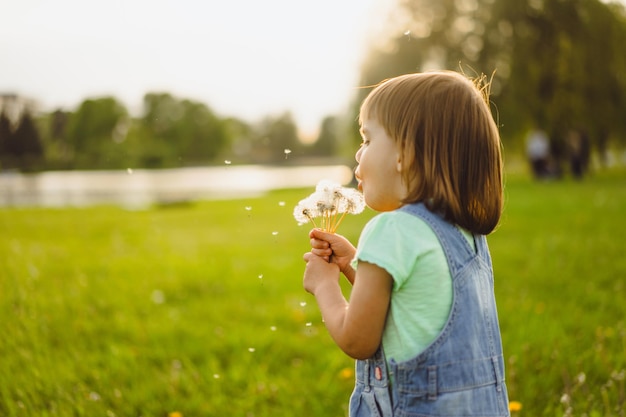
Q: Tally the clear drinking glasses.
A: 0